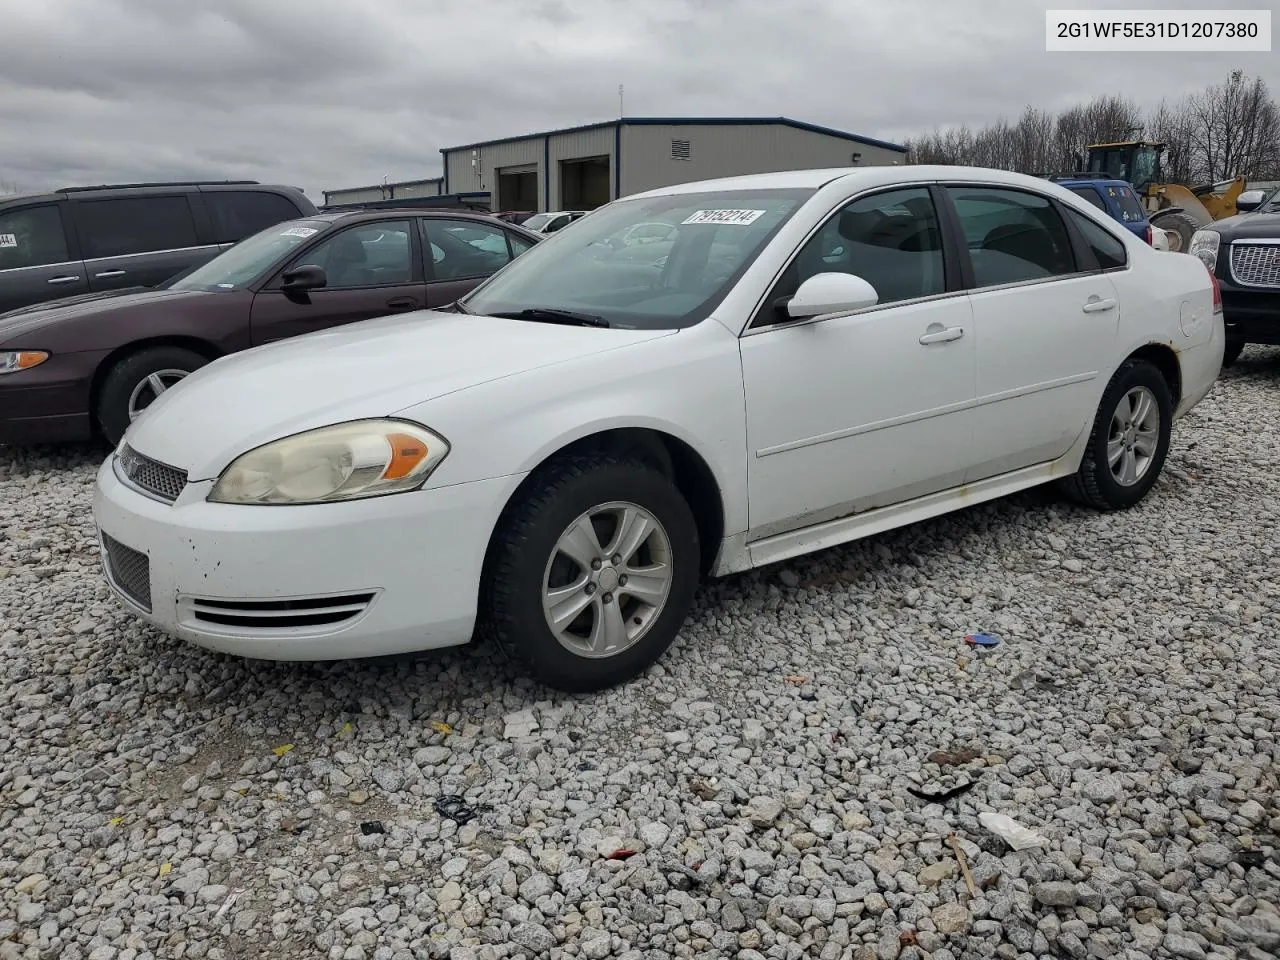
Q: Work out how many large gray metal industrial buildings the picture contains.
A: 1